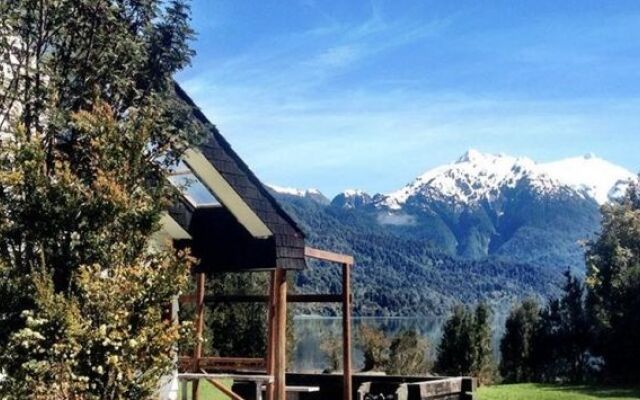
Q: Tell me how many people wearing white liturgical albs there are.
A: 0